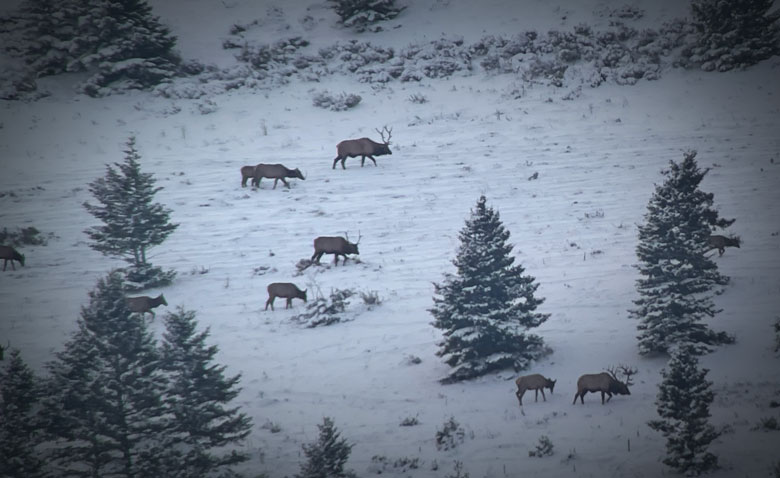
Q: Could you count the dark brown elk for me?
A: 10